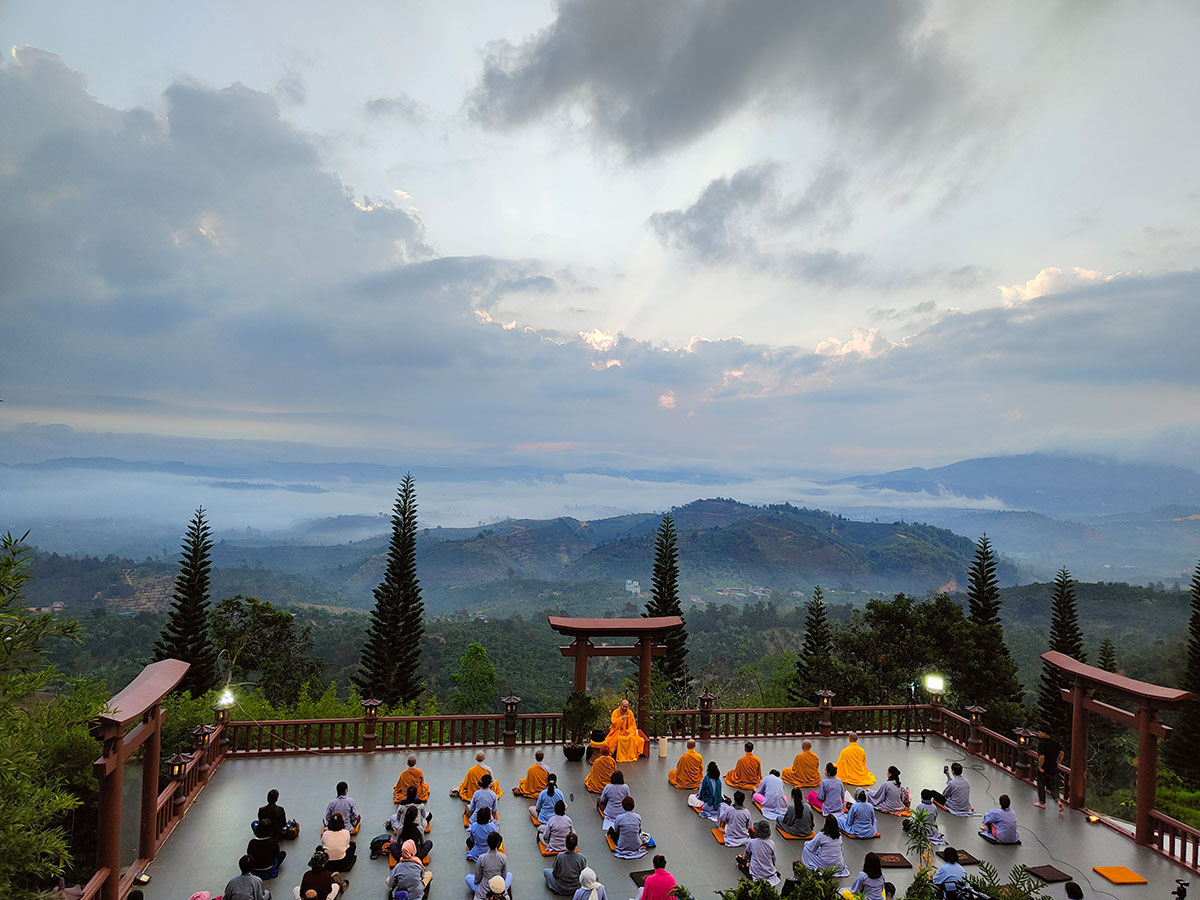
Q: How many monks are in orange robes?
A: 9